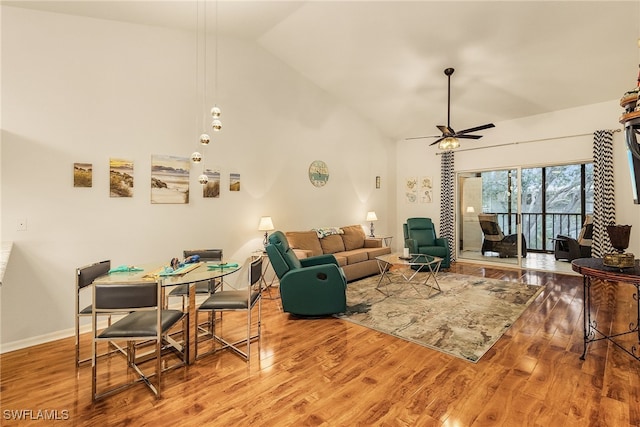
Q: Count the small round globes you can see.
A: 5